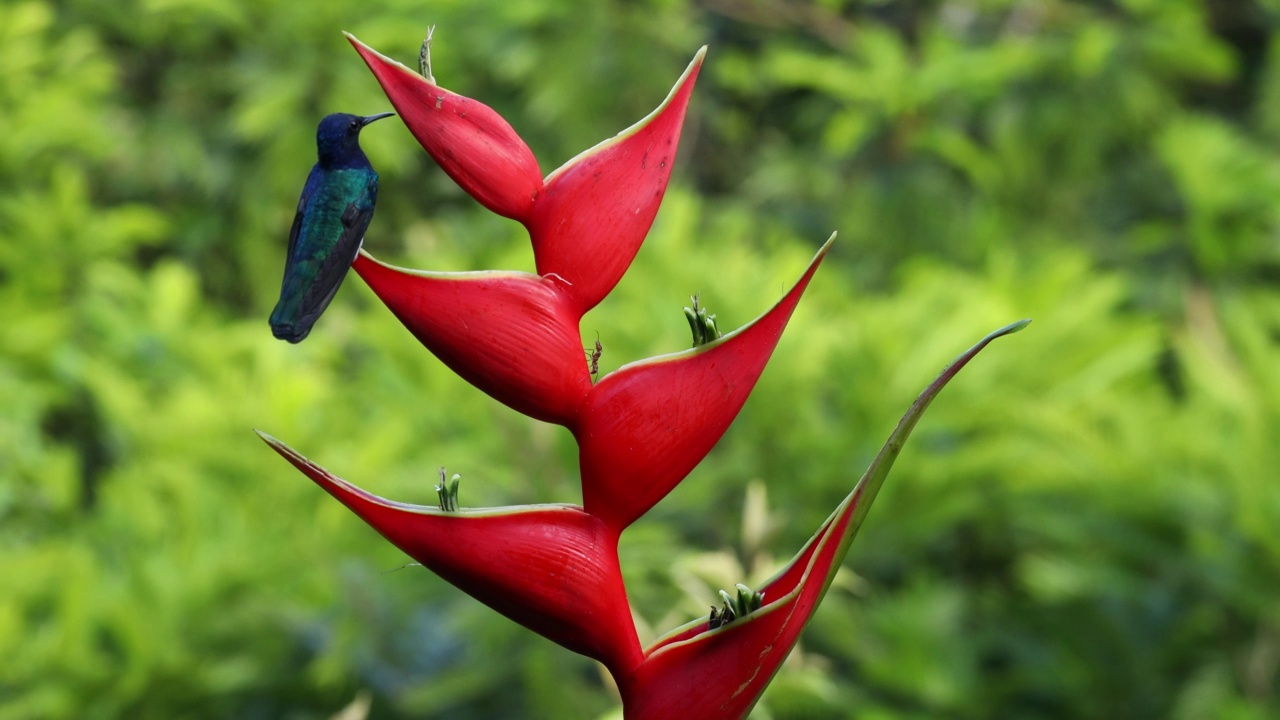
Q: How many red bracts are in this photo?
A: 6